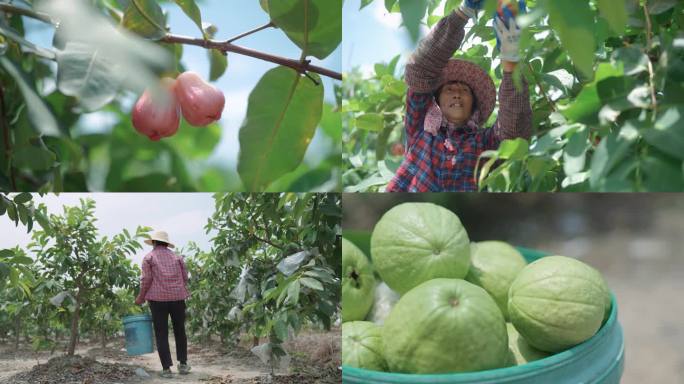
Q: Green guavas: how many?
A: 7